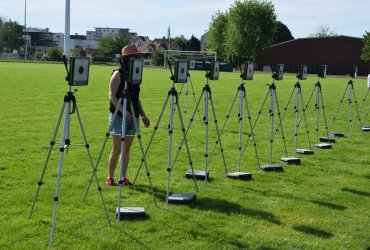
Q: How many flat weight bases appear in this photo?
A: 11